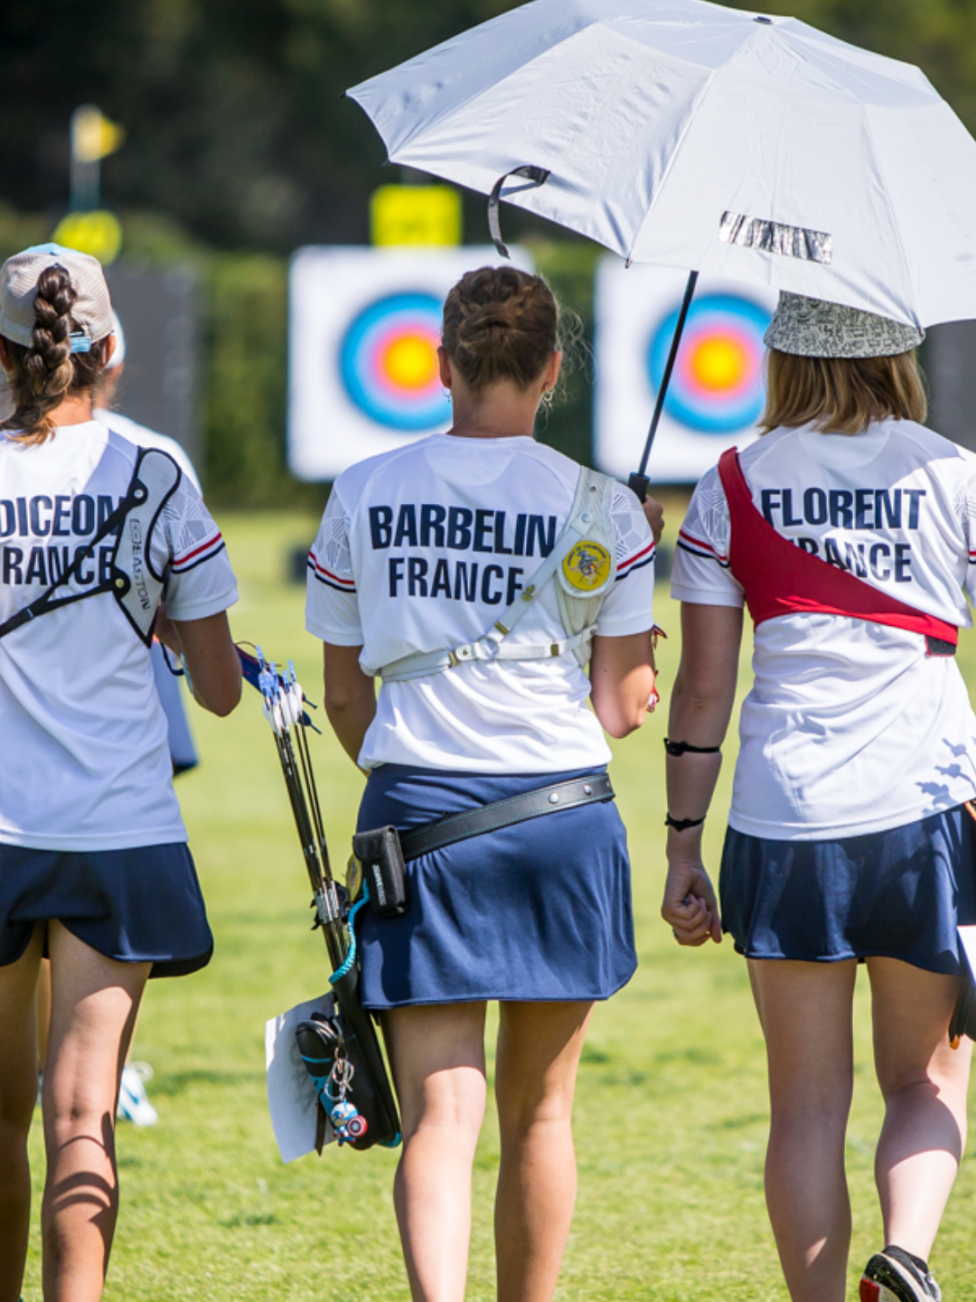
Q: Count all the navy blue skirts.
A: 3